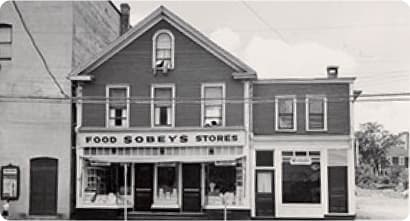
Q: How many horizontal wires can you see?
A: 2